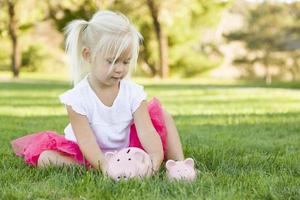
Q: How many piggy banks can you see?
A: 2